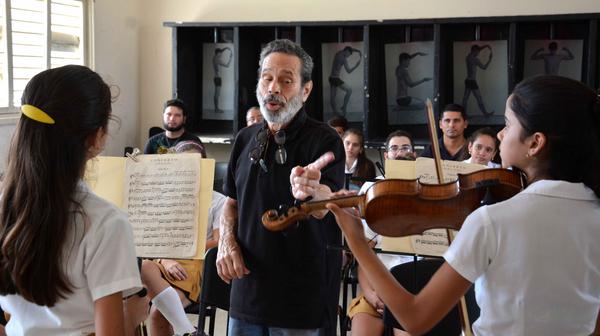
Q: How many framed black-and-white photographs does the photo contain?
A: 5